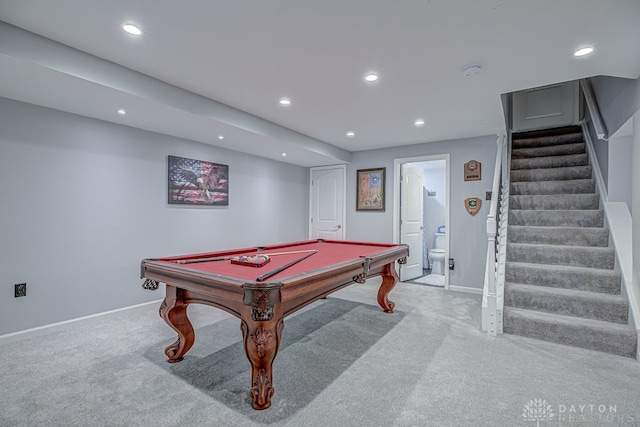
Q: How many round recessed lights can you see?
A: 9